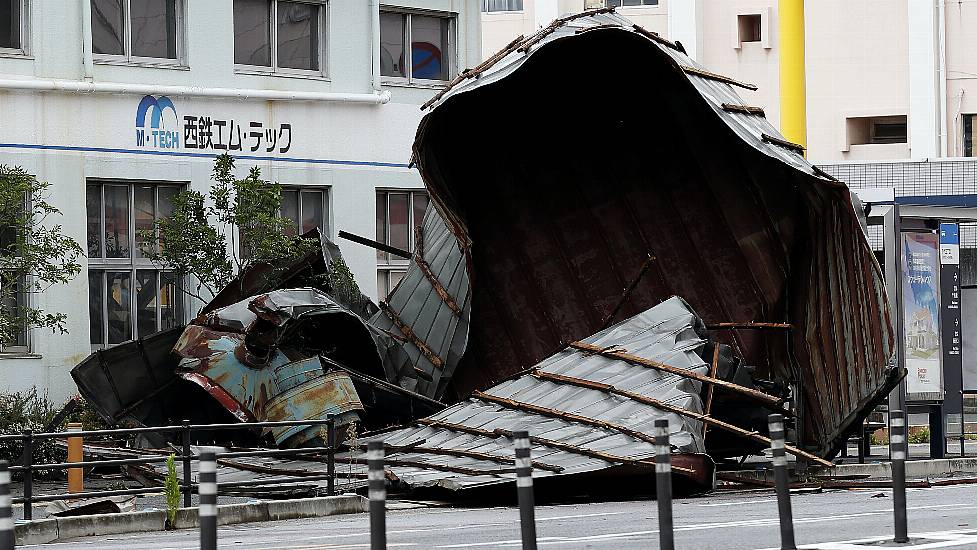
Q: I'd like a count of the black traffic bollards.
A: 7